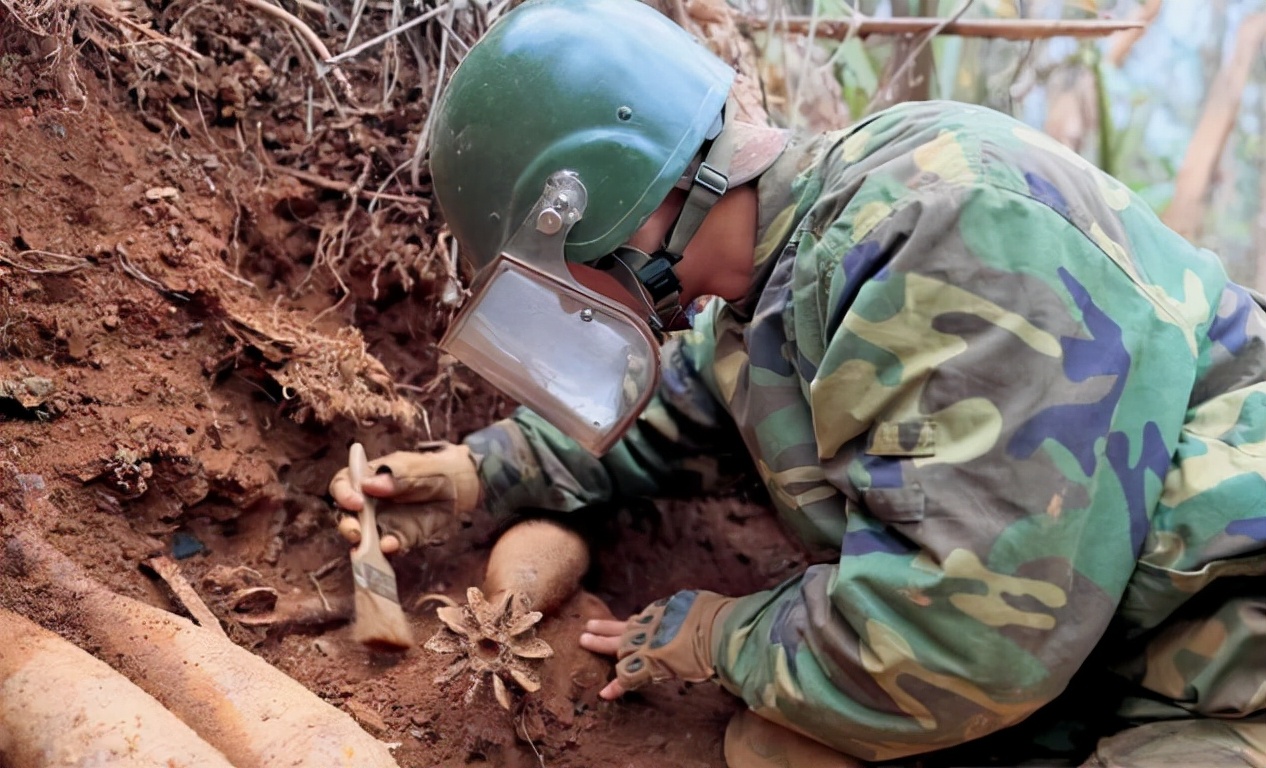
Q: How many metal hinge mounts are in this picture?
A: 1